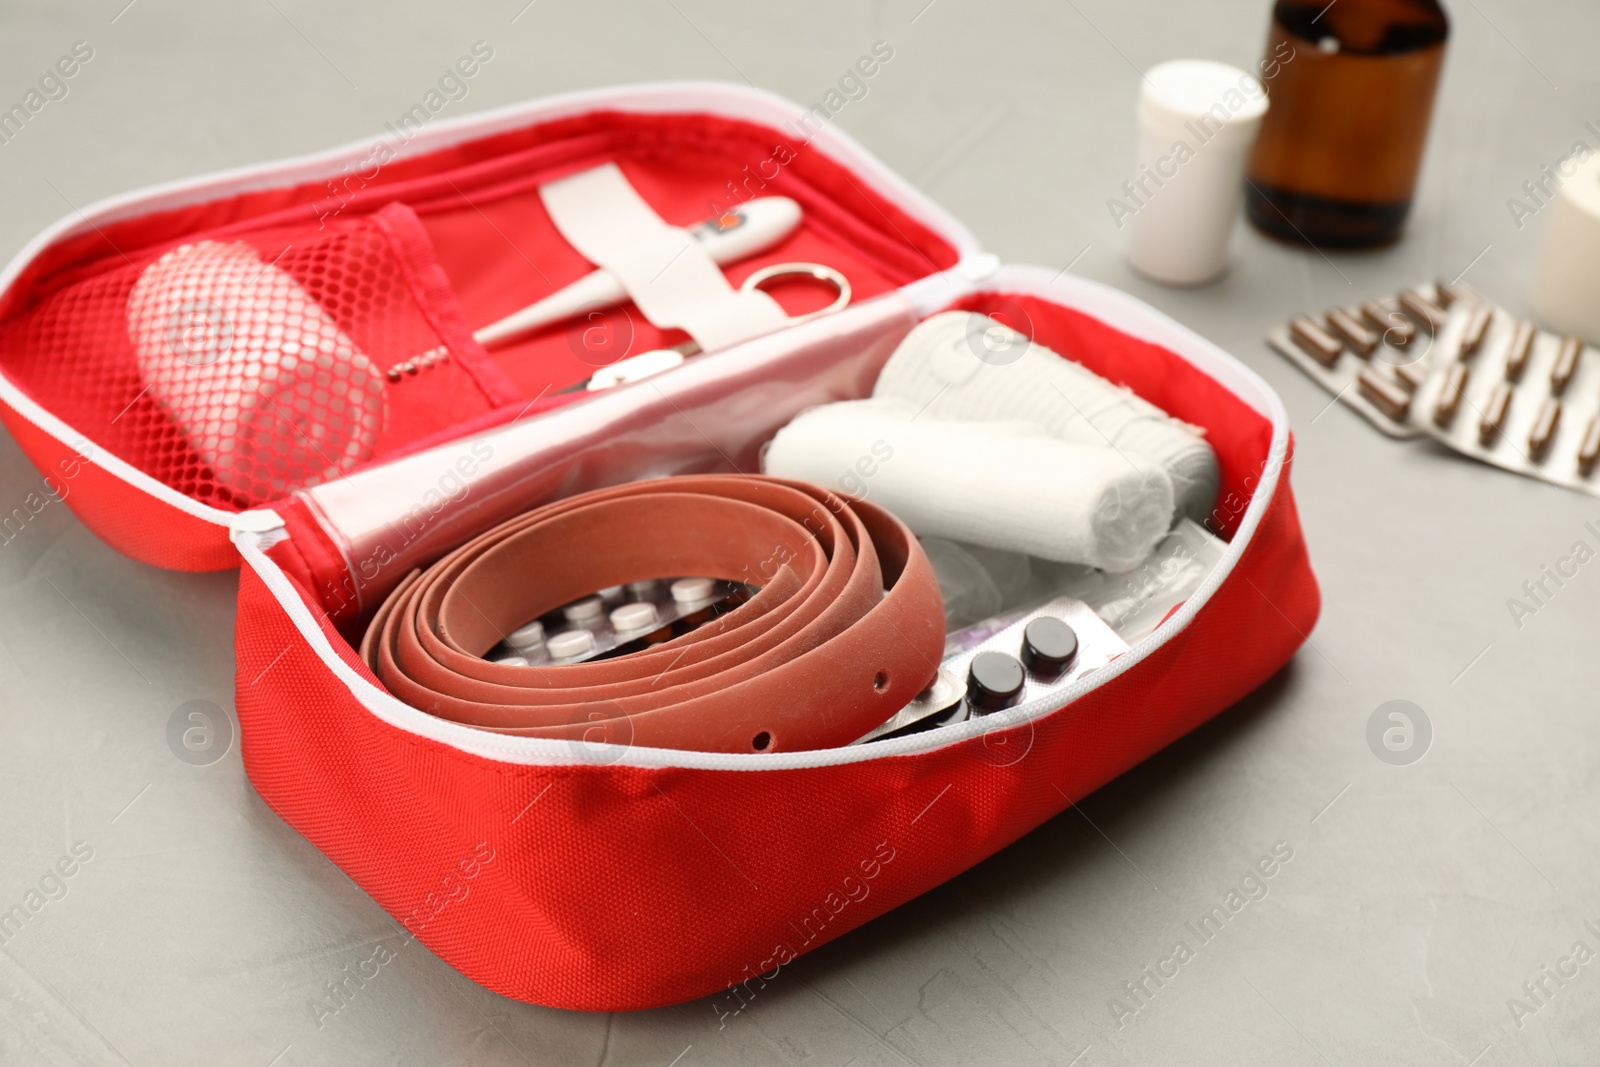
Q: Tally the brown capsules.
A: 14